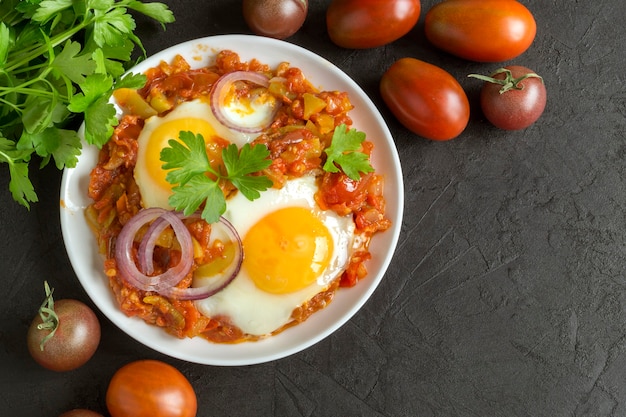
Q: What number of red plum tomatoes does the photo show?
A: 4